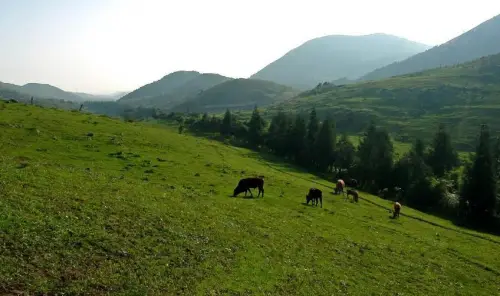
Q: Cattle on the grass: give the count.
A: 5